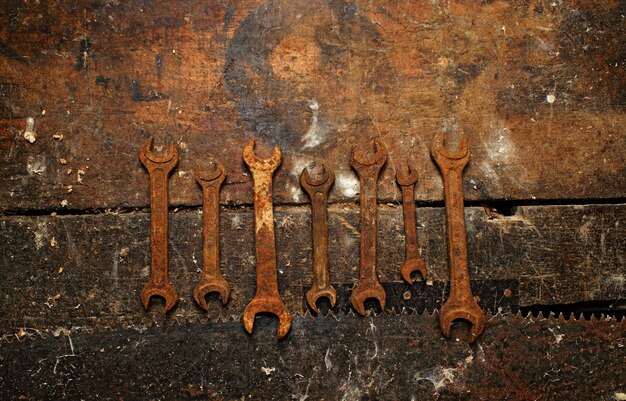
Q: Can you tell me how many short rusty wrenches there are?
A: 3